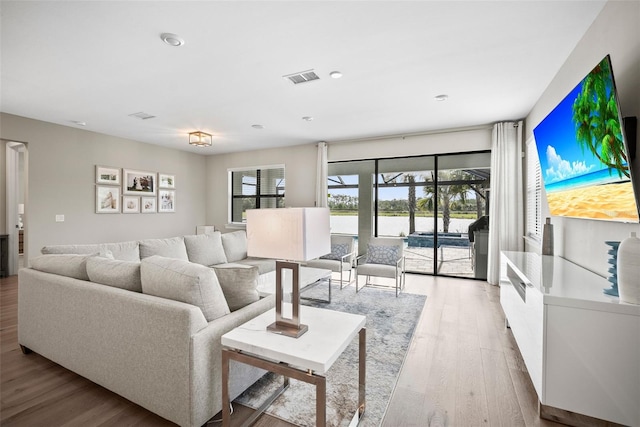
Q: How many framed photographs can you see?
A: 7